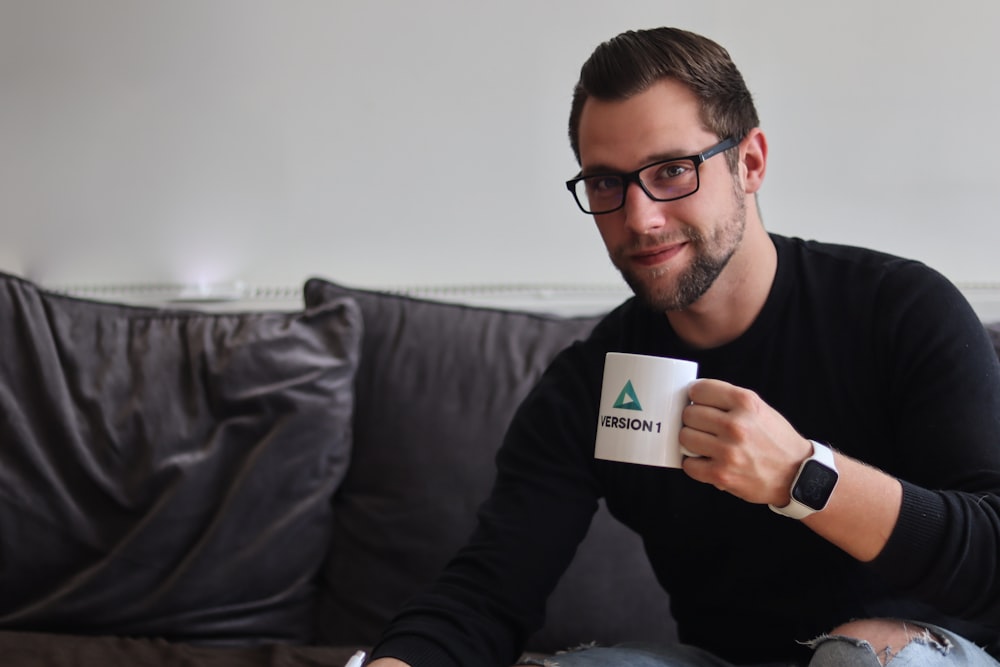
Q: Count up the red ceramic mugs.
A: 0